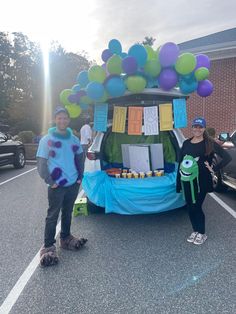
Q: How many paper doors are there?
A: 6